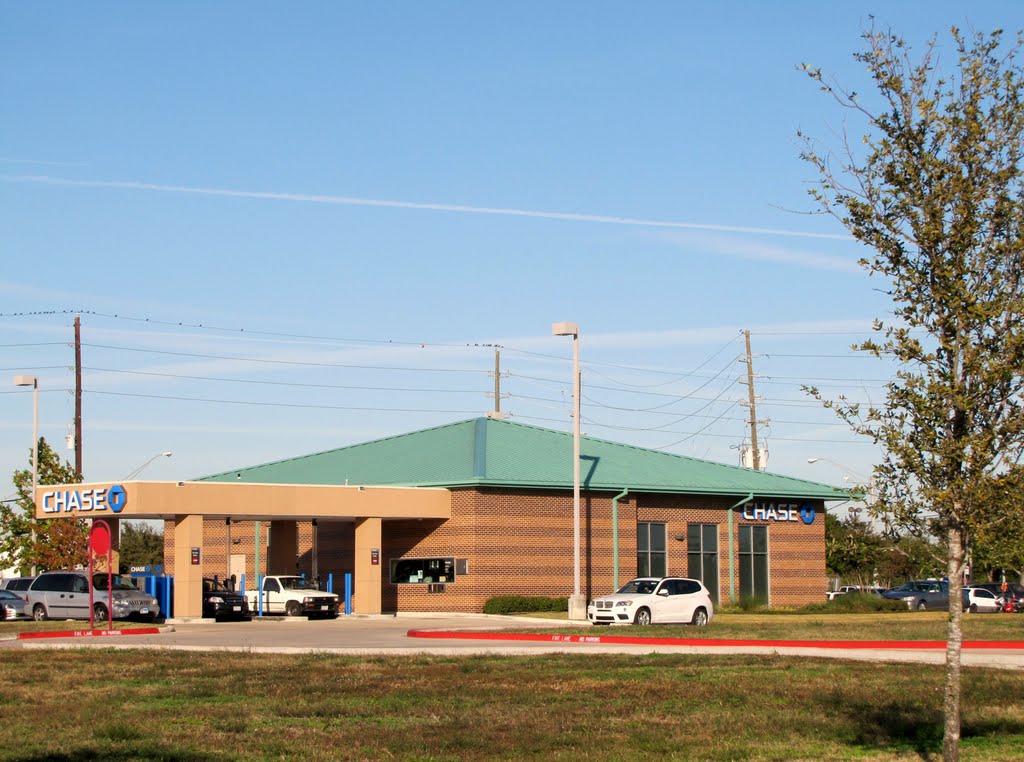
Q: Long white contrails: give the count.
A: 1